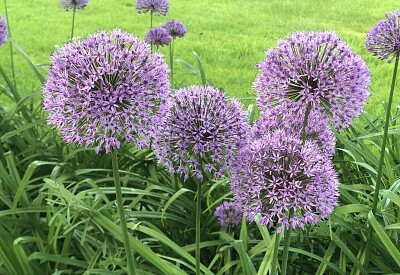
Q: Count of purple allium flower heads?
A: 12